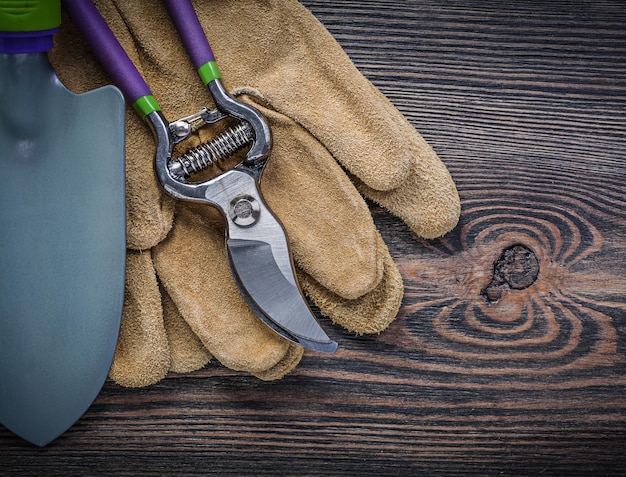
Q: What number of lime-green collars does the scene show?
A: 2